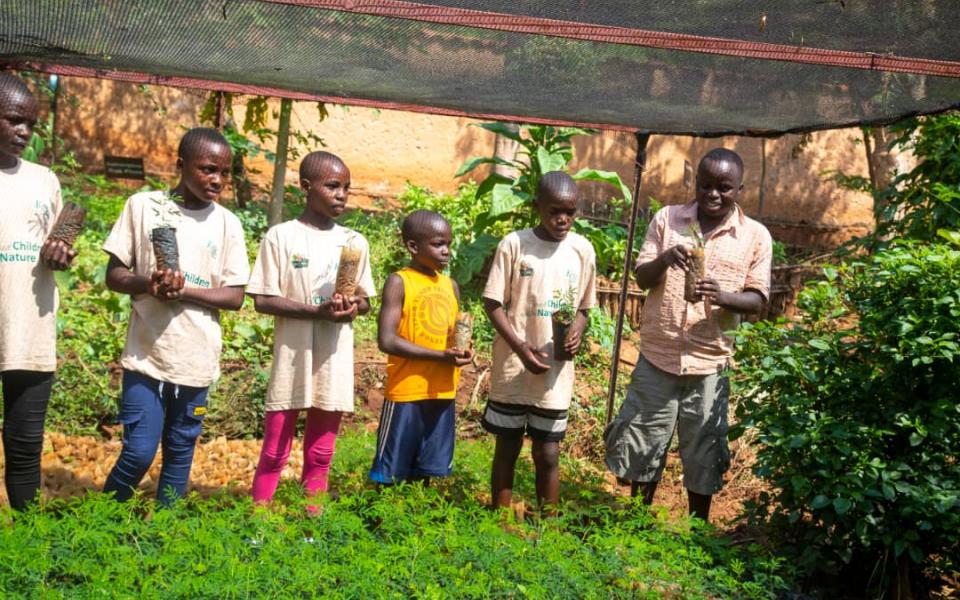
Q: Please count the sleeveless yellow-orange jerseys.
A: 1